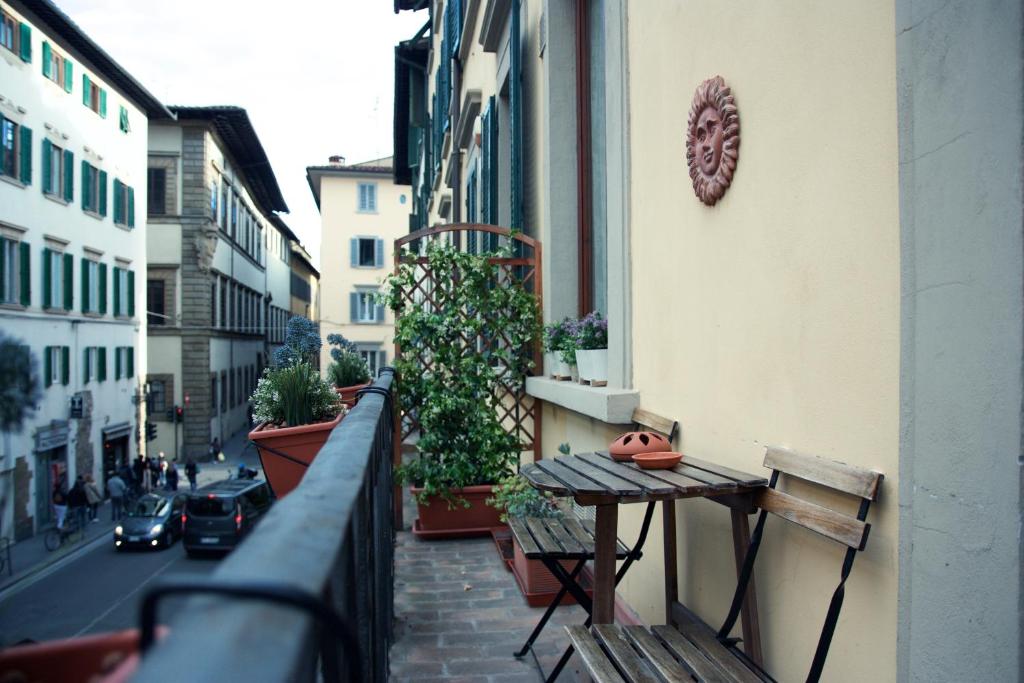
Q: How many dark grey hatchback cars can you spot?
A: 1